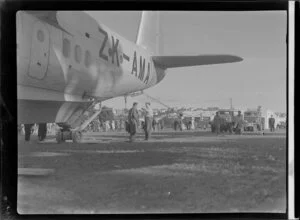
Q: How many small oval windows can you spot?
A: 4